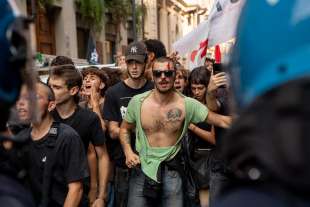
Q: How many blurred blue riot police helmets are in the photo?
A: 2